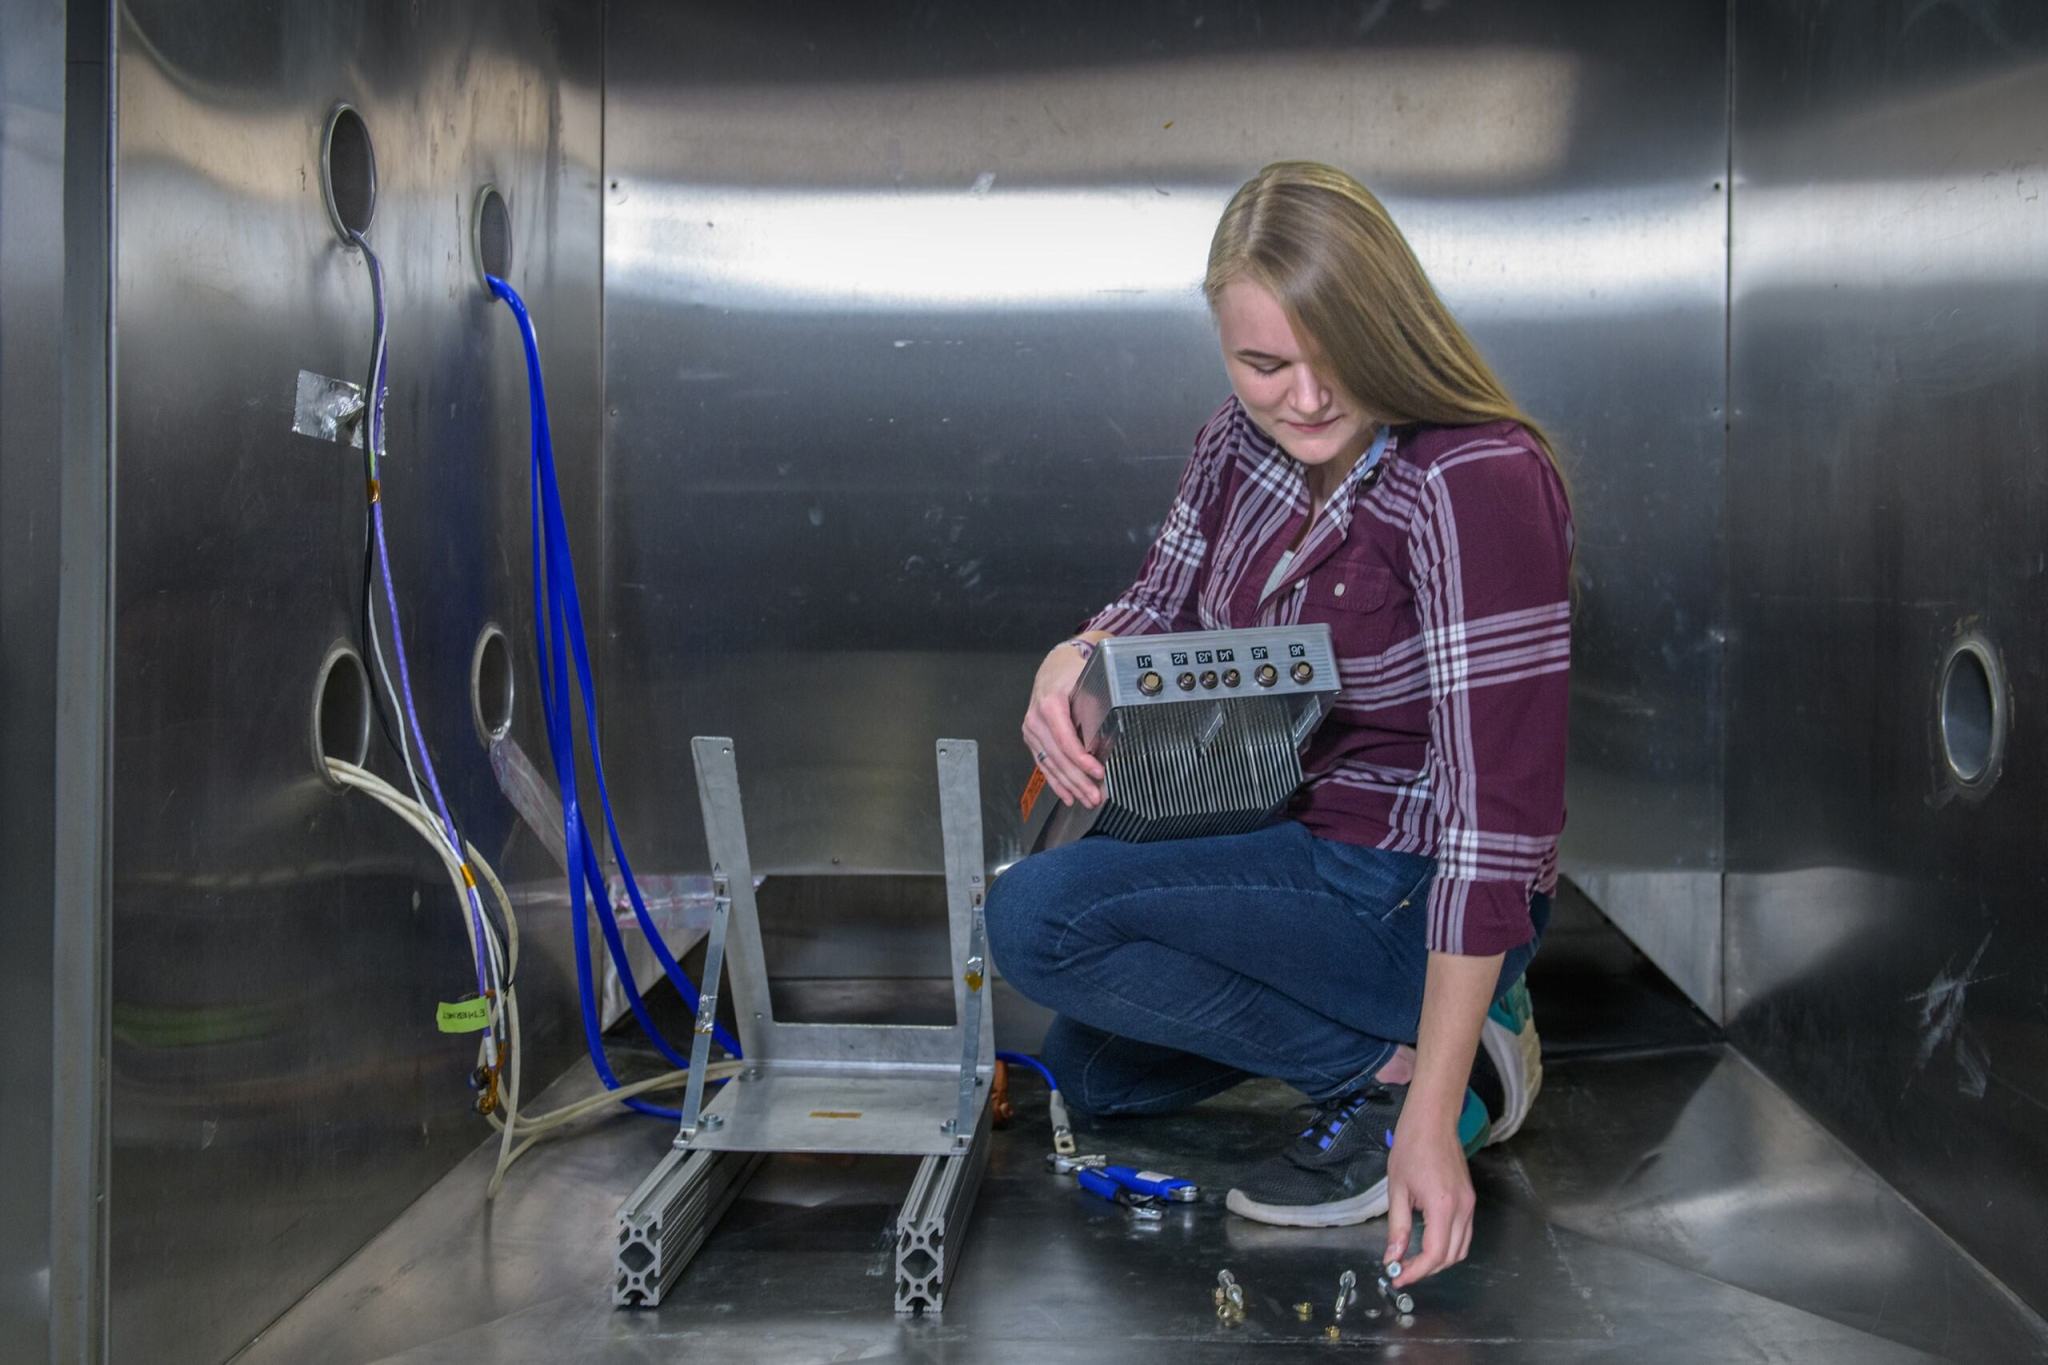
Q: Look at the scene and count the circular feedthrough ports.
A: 5